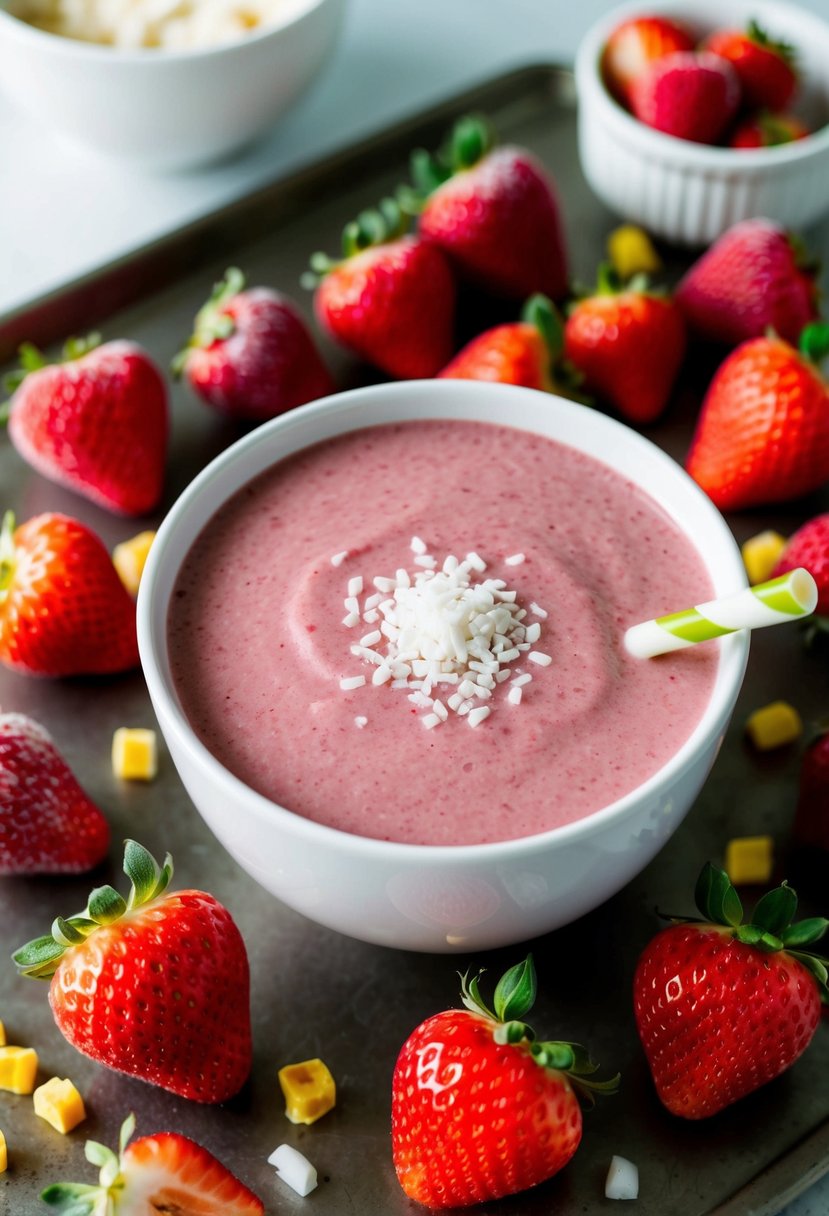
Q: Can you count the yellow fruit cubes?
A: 11